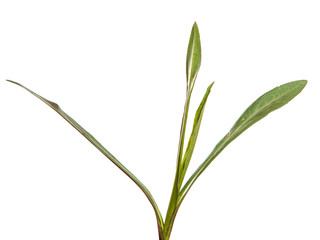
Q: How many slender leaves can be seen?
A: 4